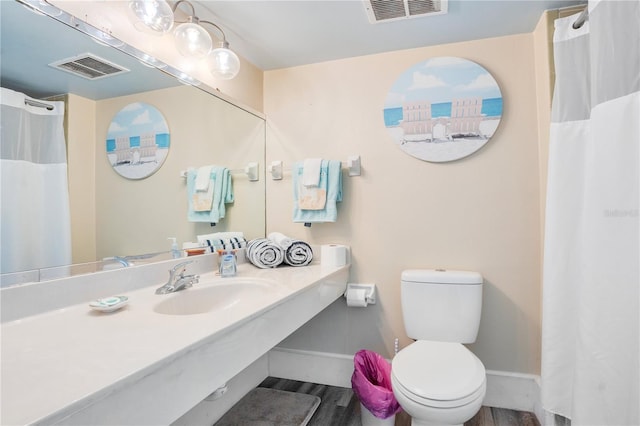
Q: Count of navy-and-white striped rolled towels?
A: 2